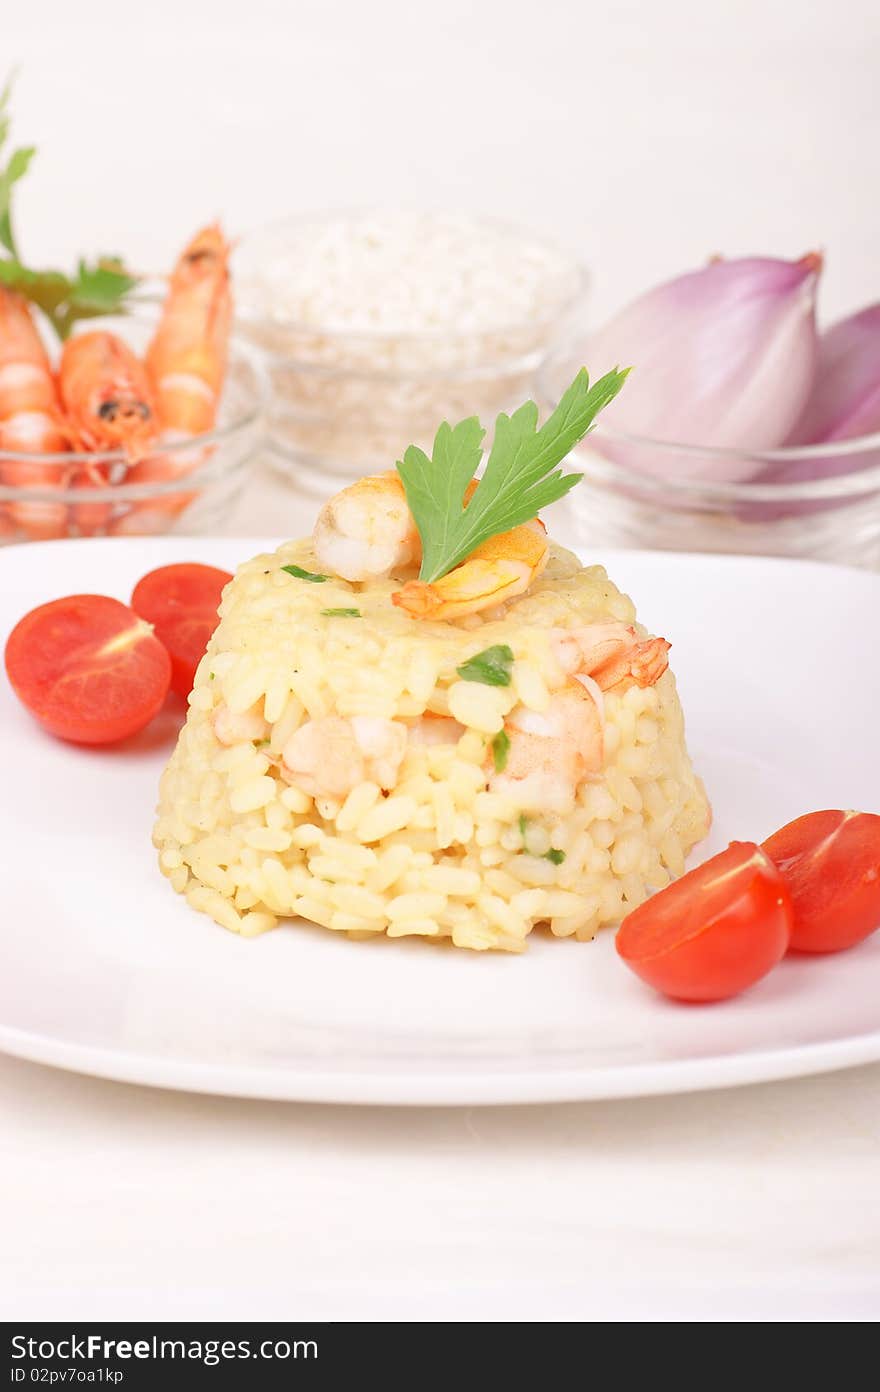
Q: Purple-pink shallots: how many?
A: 2